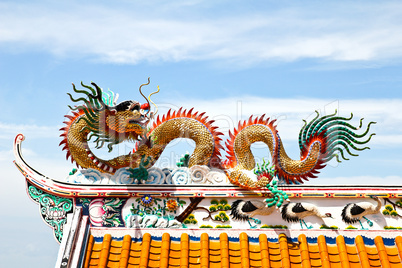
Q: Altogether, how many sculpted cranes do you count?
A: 3